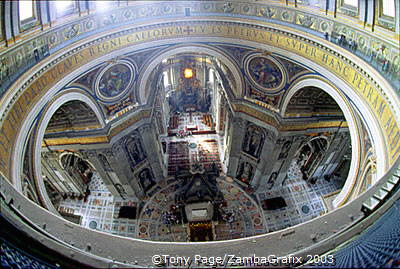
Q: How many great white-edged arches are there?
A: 3